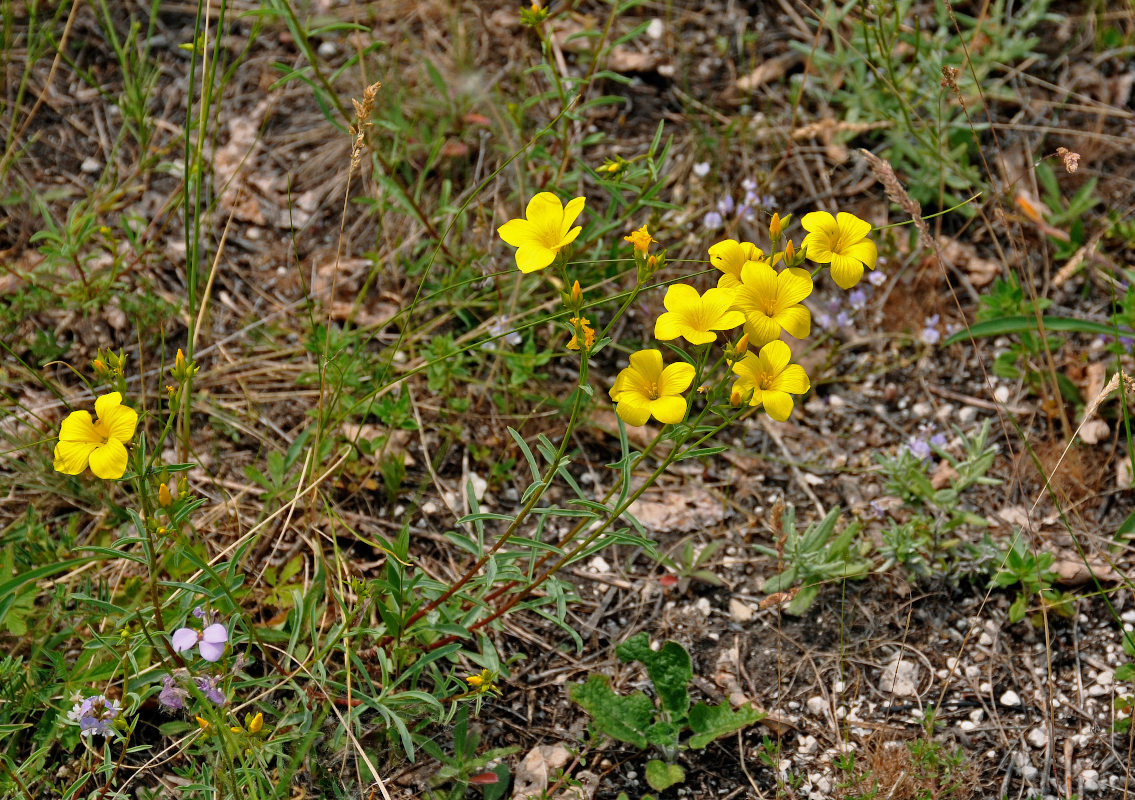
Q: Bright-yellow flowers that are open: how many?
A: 8